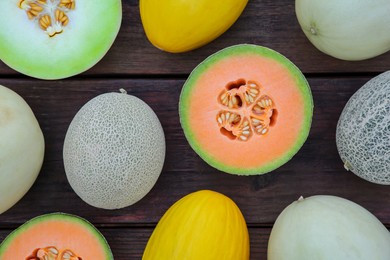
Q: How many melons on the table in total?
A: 10